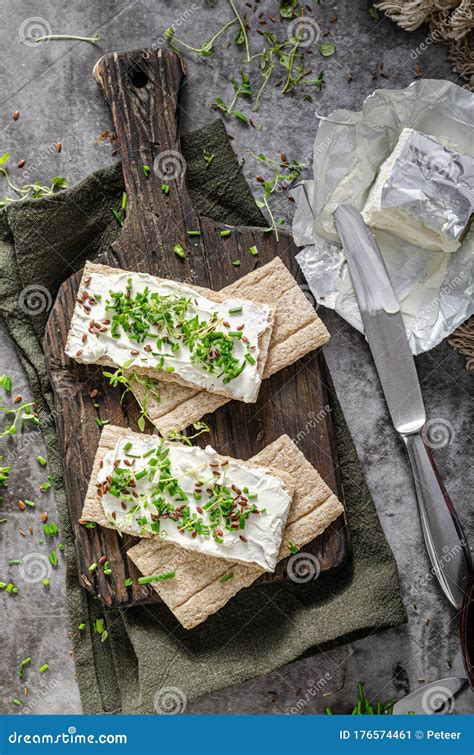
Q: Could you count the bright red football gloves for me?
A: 0